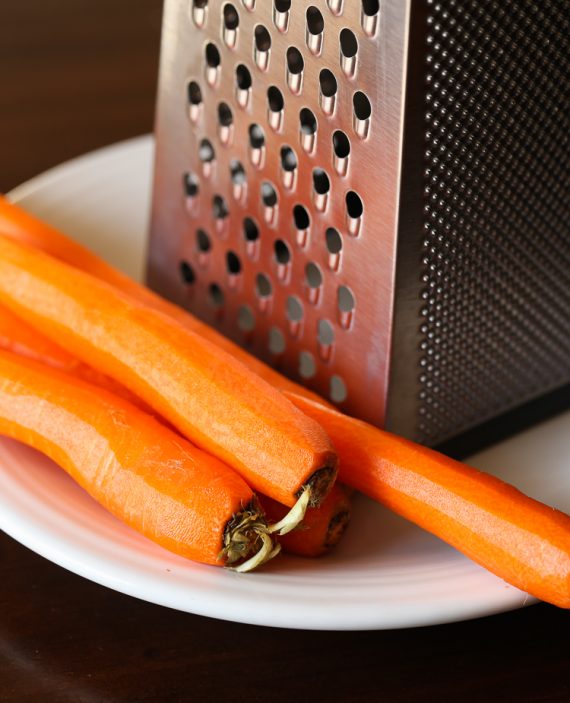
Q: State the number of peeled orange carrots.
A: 5